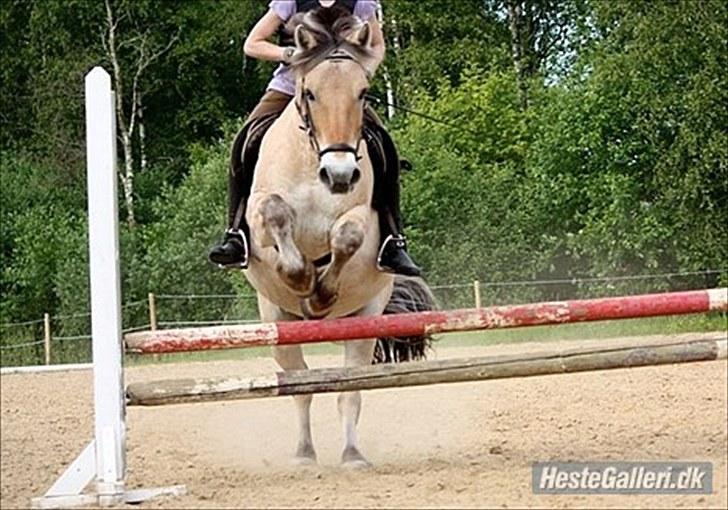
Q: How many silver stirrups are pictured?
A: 2